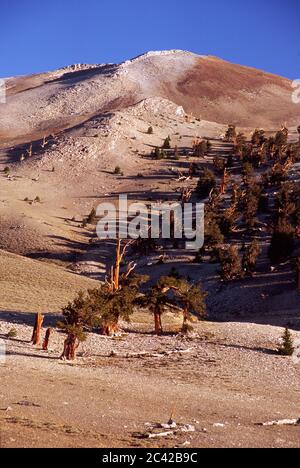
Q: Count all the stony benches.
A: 0